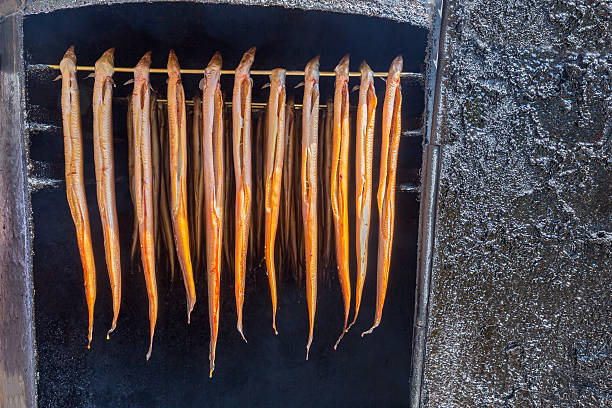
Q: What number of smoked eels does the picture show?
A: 11